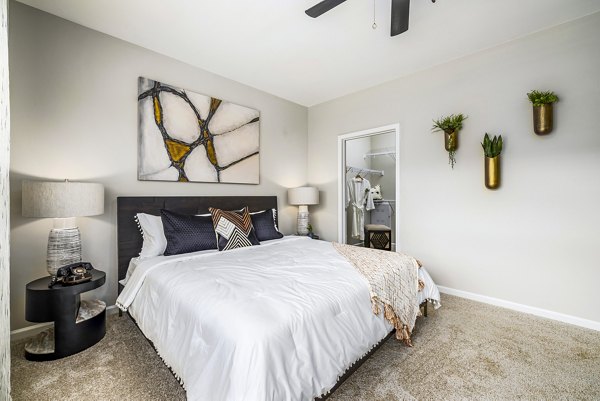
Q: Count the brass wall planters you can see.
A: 3